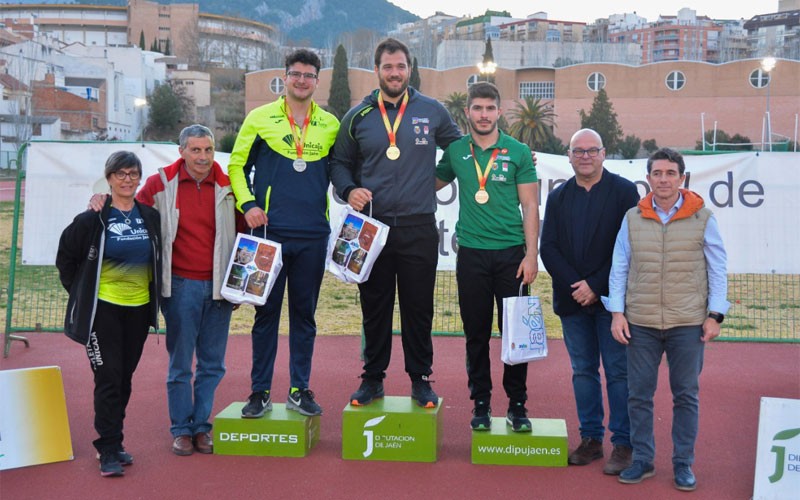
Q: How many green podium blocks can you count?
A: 3